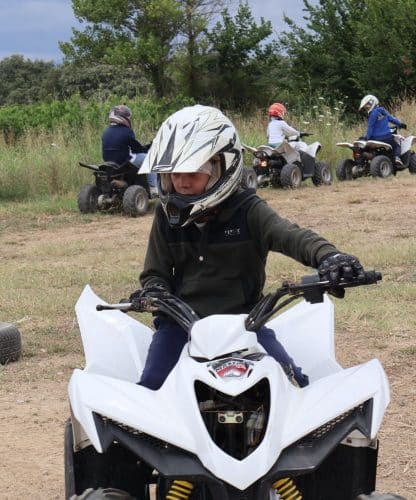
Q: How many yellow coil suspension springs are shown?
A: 2